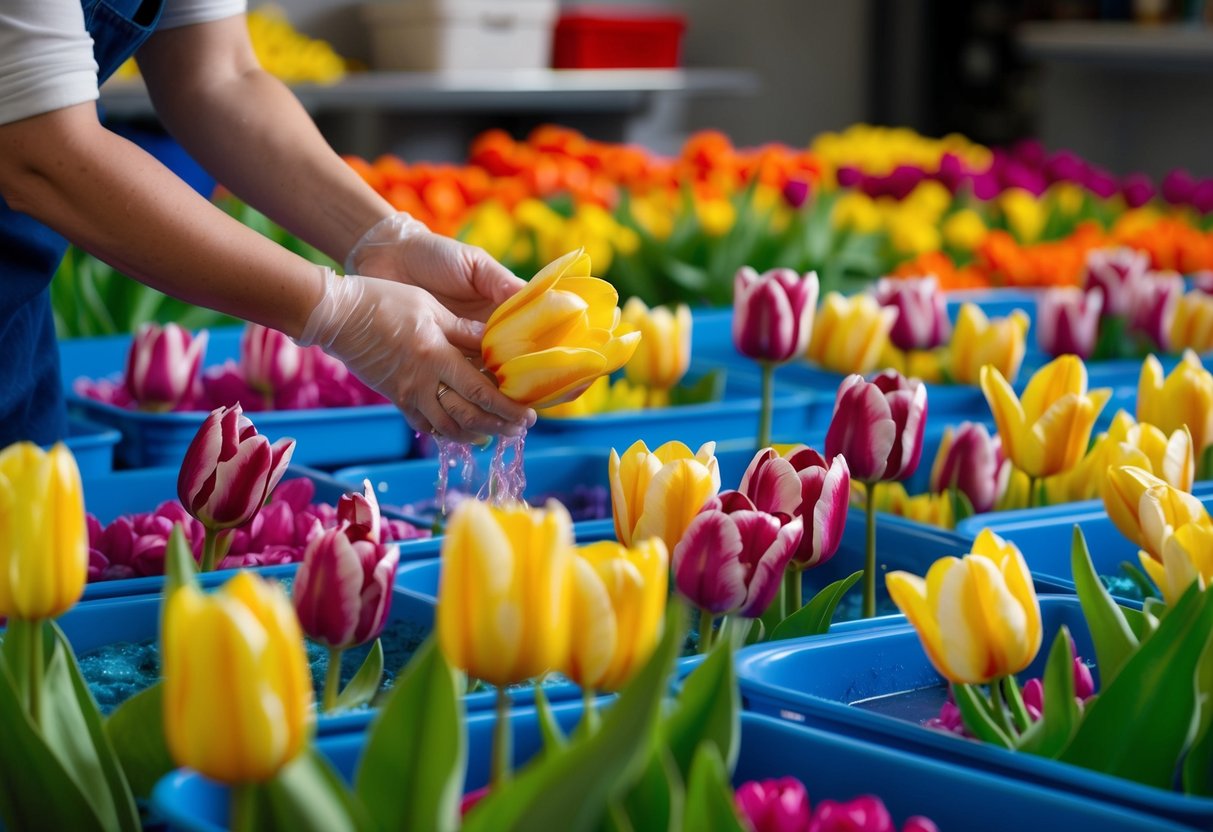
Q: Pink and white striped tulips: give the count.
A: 13